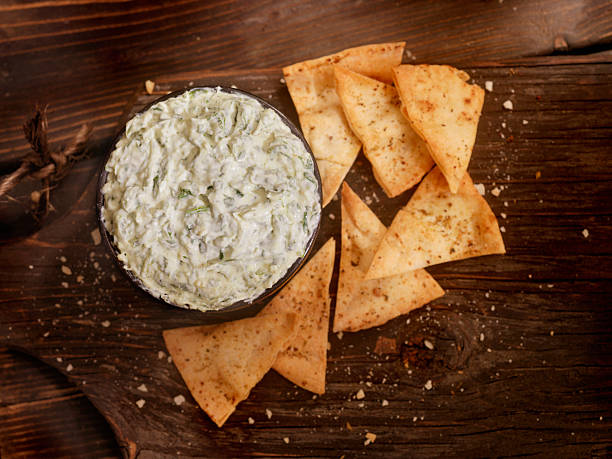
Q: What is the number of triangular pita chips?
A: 7